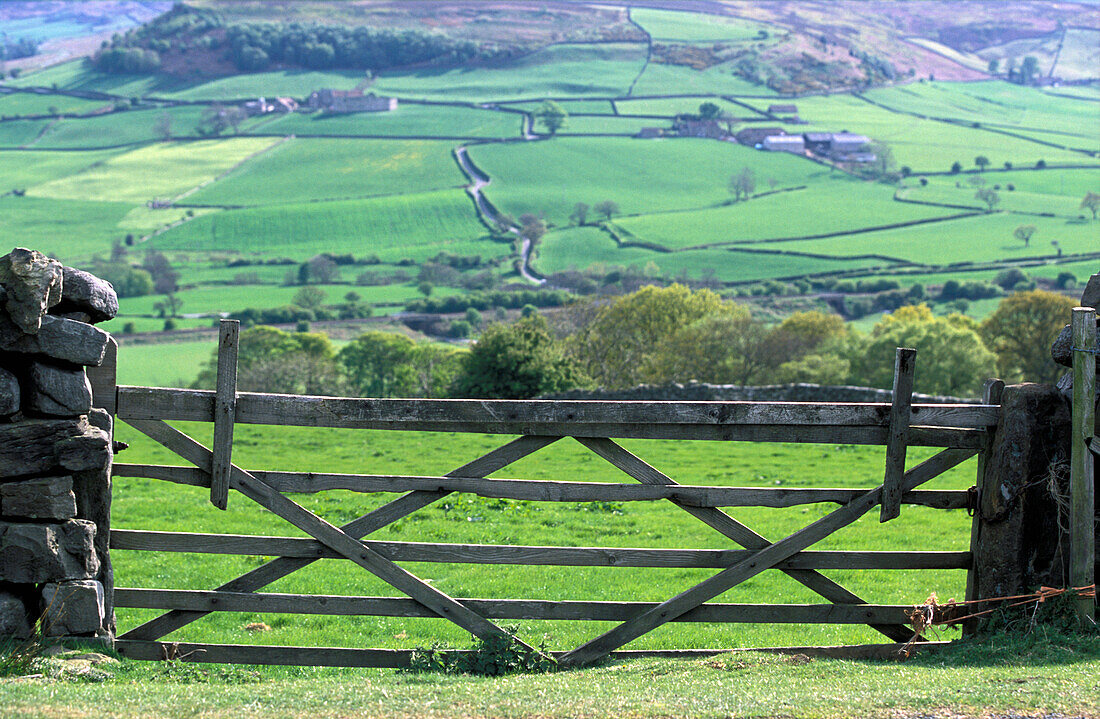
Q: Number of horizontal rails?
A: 5